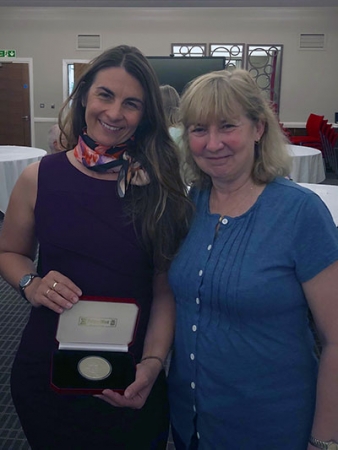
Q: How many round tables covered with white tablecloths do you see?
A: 3